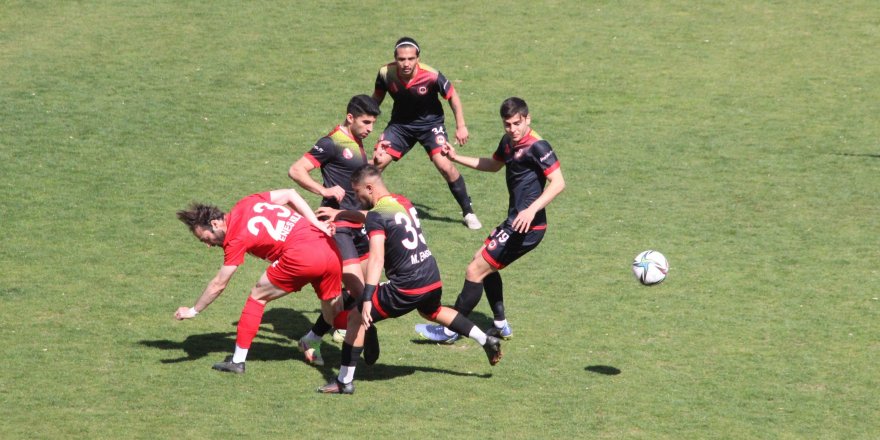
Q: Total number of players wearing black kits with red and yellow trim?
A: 4